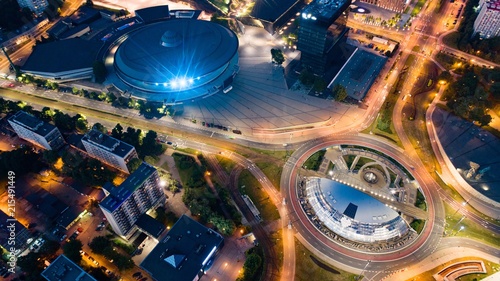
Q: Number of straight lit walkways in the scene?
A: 1